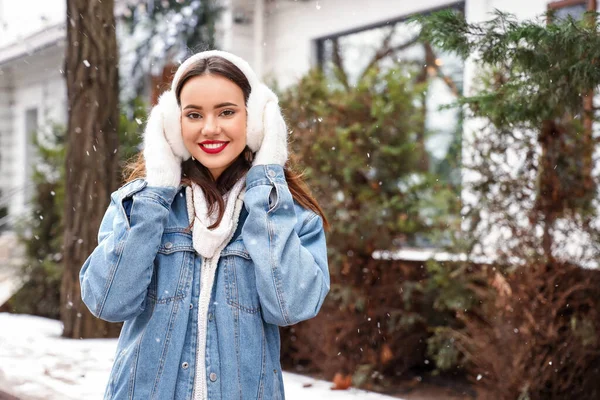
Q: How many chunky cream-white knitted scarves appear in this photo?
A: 1